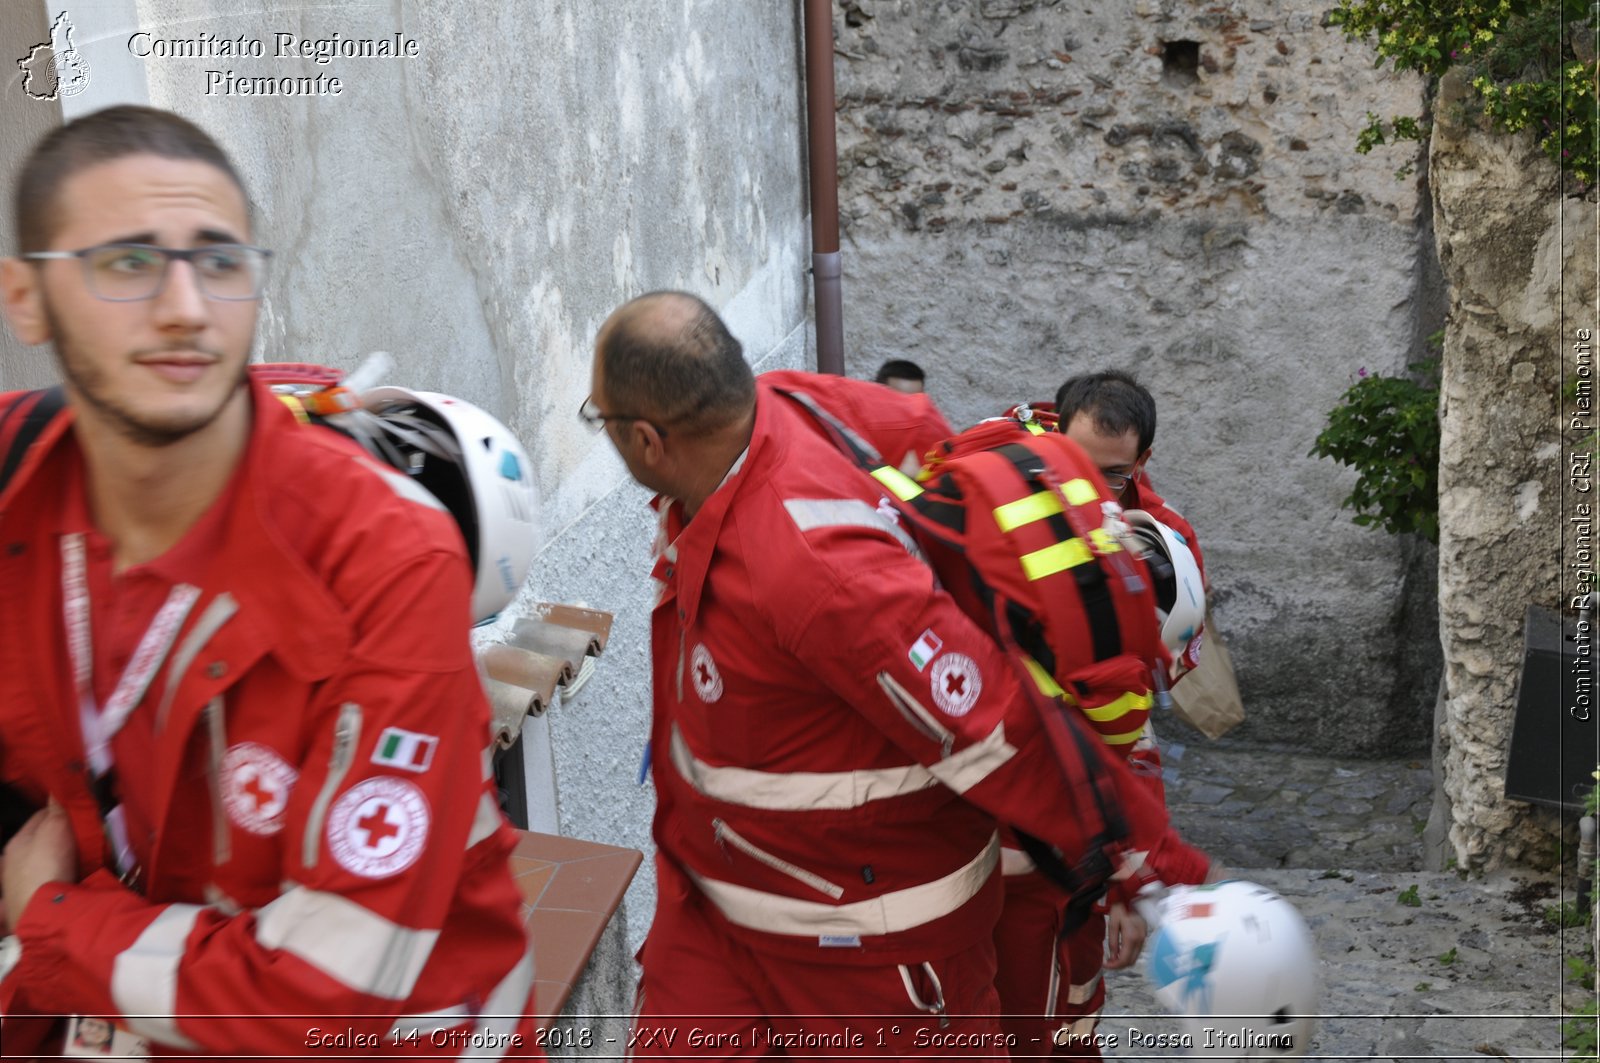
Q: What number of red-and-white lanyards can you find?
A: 1